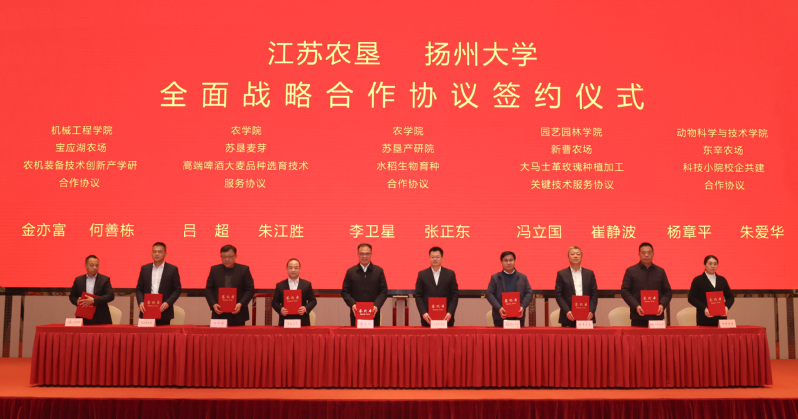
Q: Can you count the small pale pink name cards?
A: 10